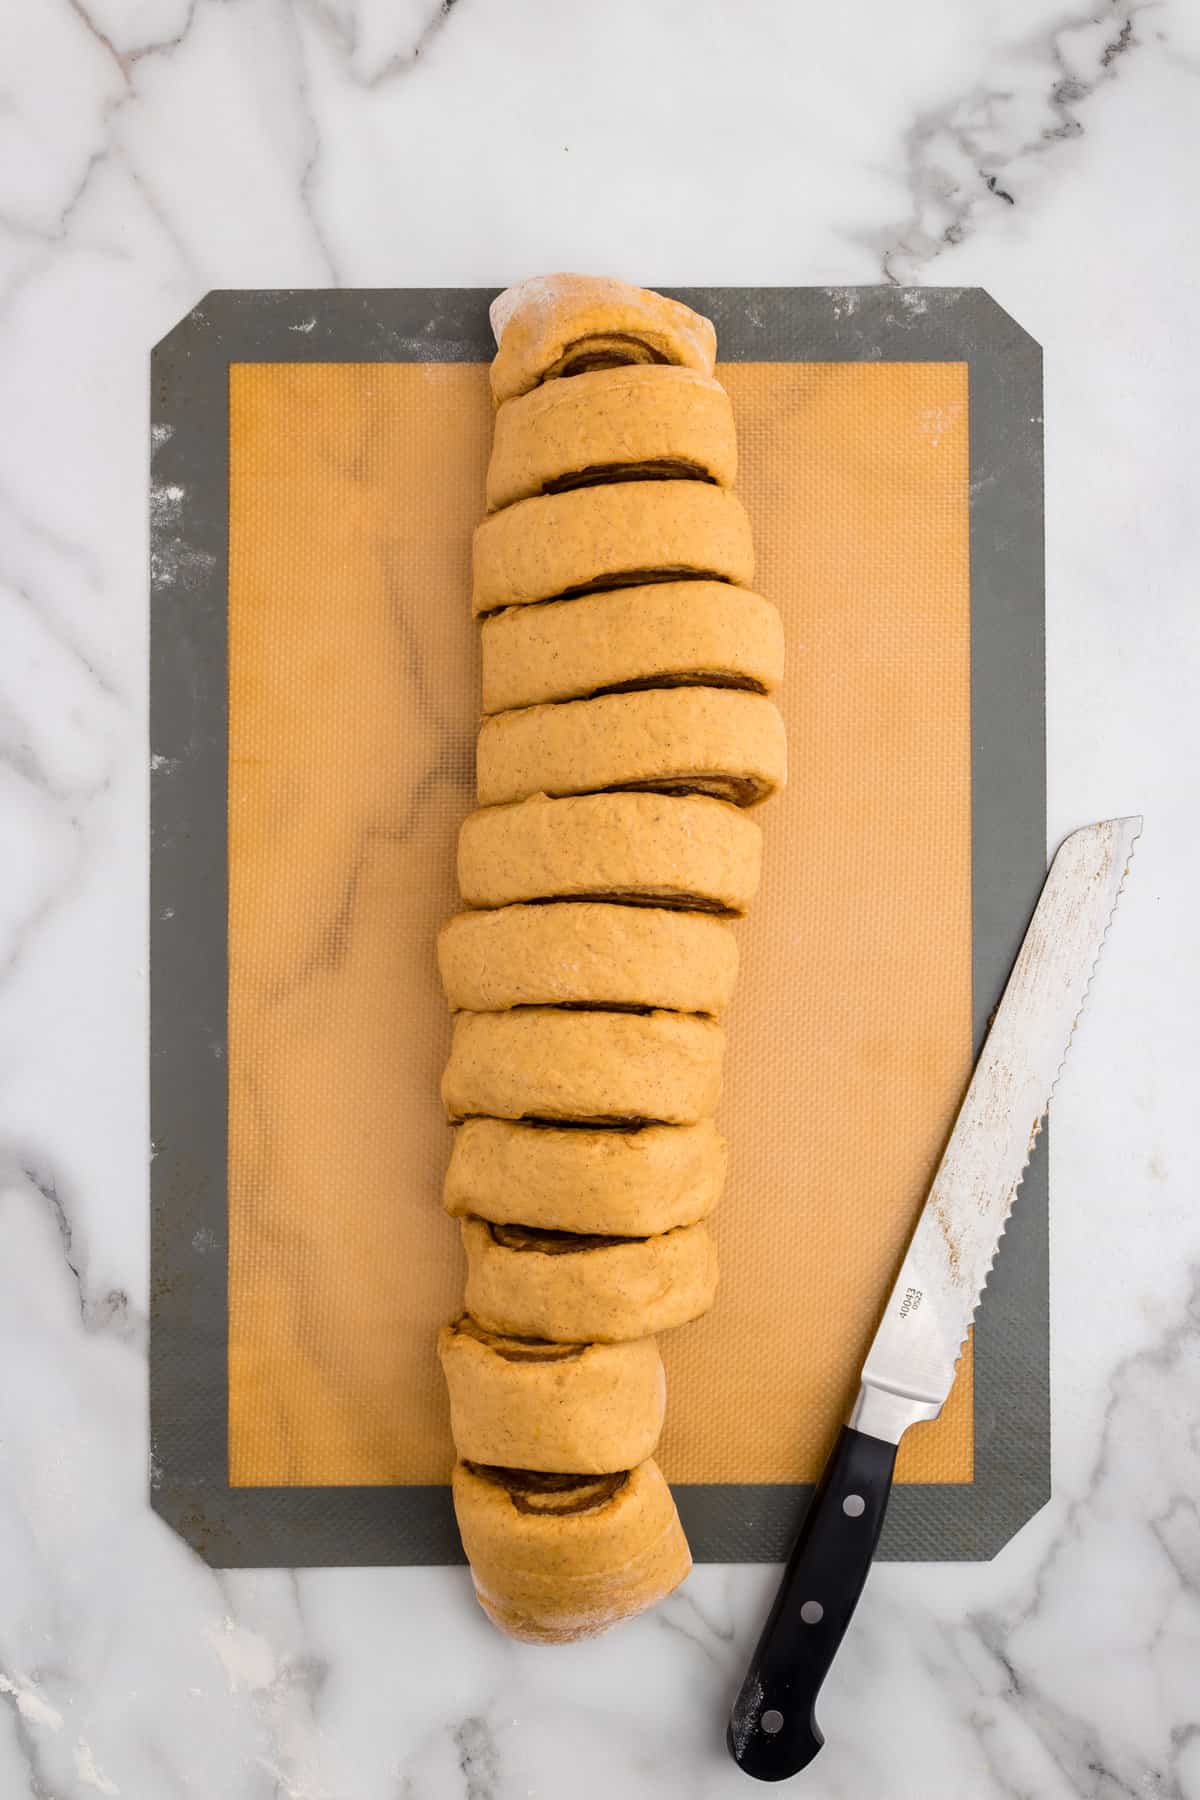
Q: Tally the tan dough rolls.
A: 12